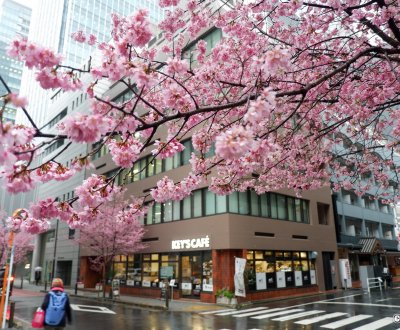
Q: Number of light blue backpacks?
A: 1